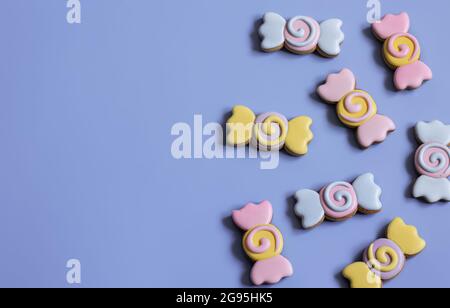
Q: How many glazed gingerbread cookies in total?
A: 8